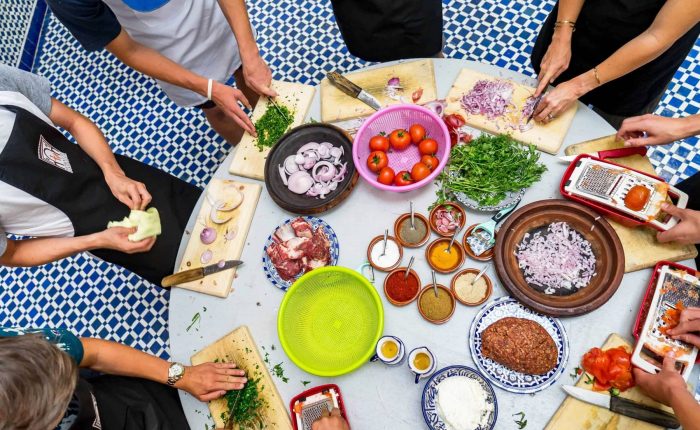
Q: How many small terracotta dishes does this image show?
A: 8